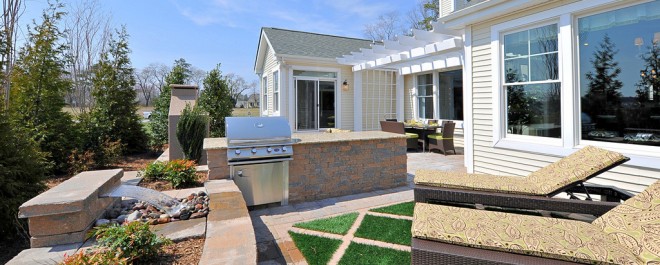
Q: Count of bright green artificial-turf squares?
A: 5